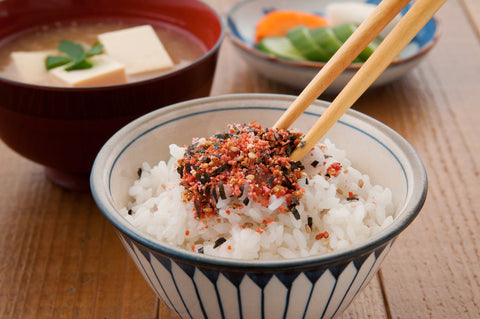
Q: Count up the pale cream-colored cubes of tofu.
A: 3